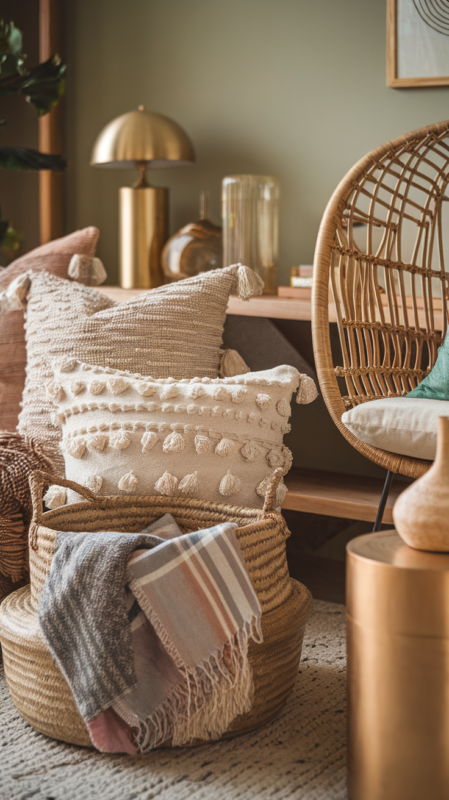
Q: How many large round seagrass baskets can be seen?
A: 1